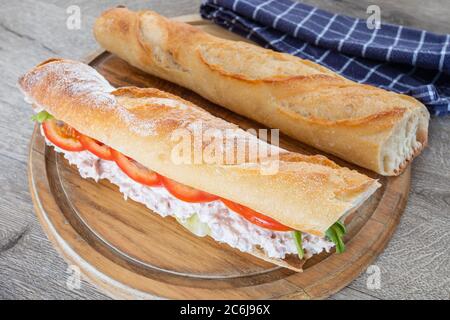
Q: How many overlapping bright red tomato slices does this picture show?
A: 5